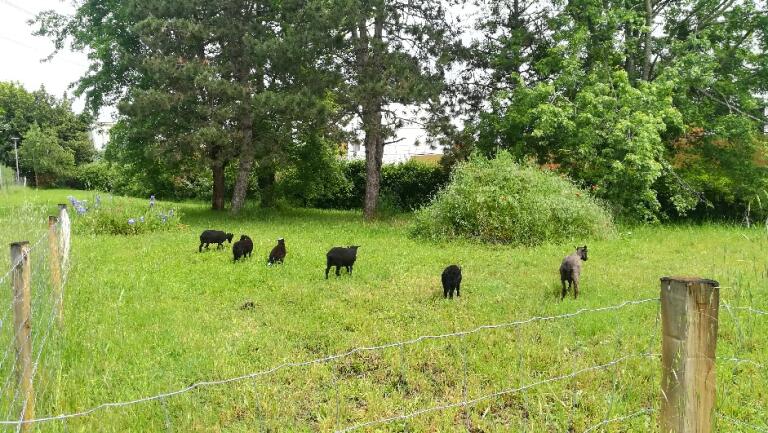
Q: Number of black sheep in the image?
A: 5